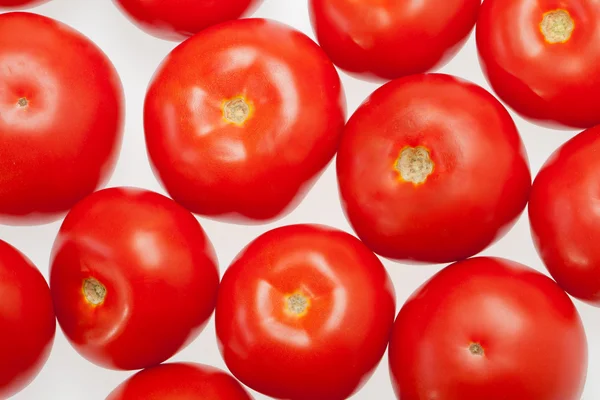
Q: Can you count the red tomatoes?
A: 13